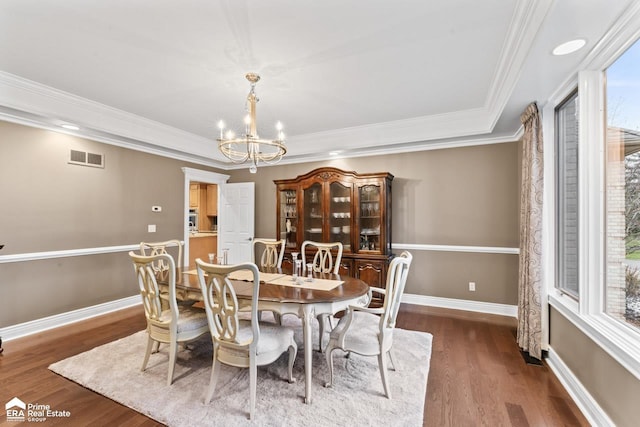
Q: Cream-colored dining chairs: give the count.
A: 6